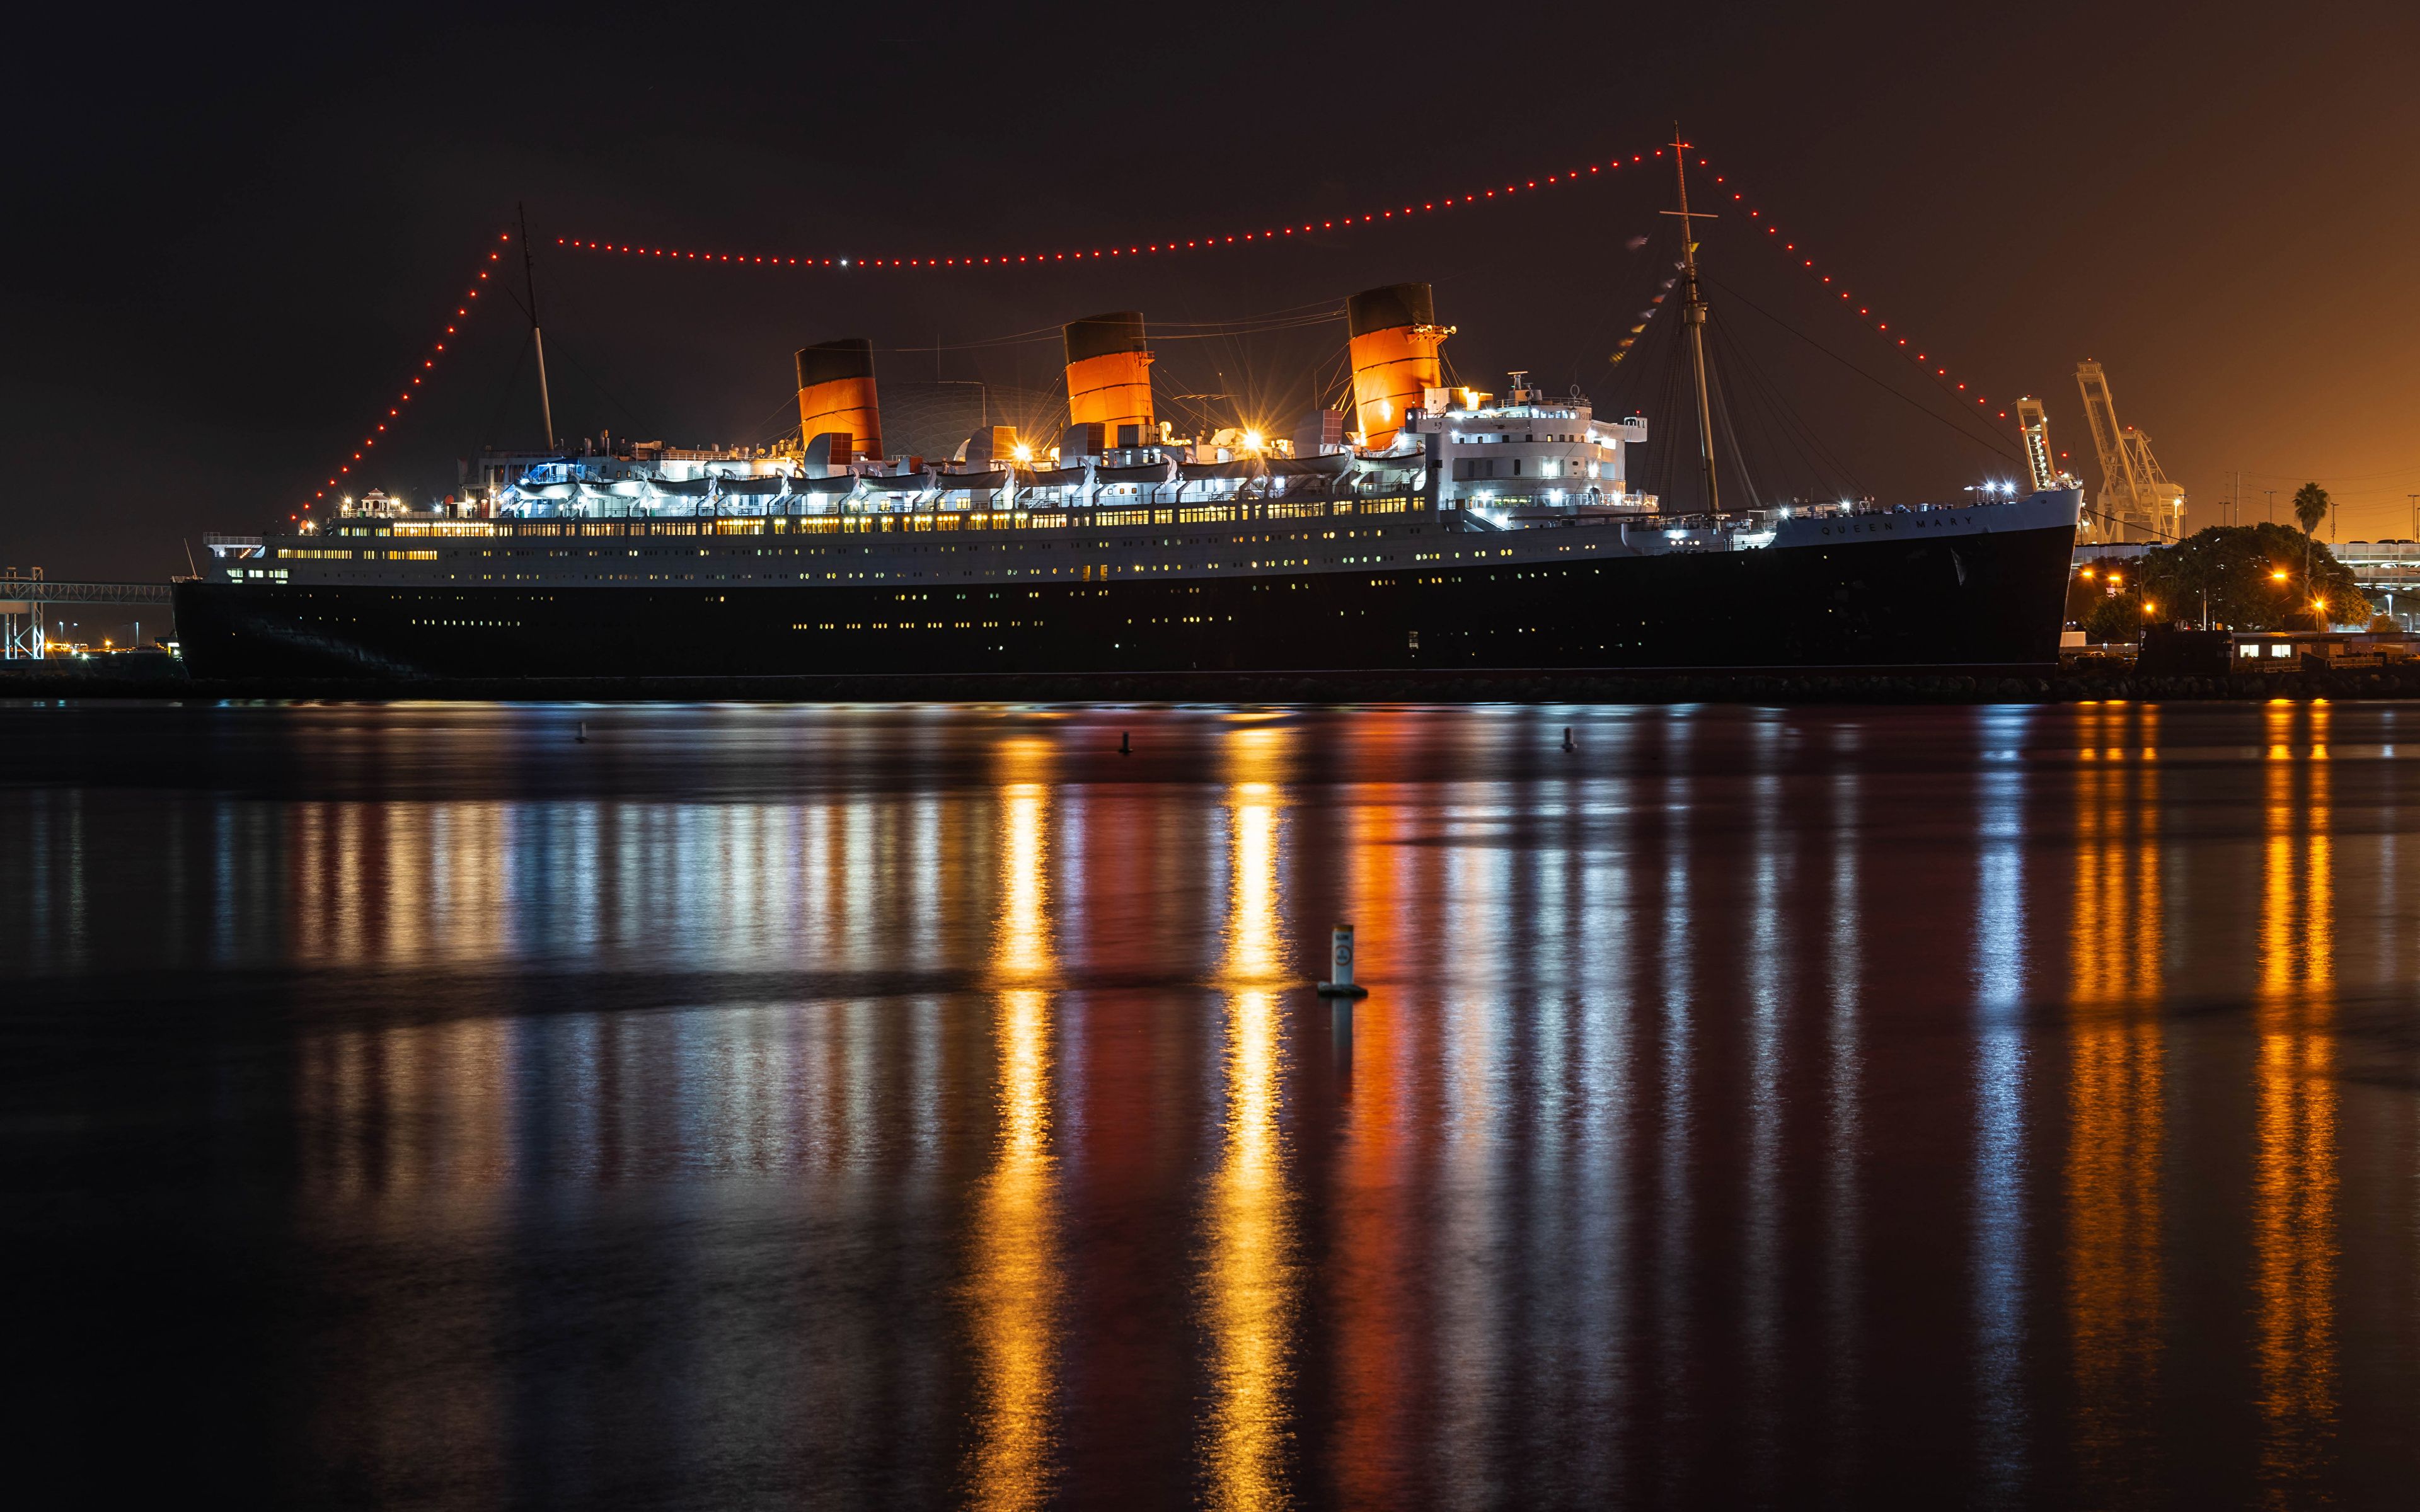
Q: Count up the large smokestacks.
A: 3